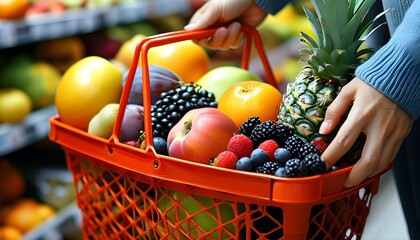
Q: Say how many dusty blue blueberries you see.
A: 5